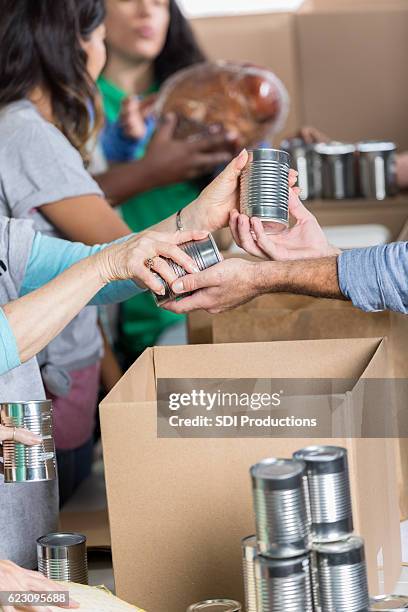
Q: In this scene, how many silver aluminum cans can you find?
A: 14